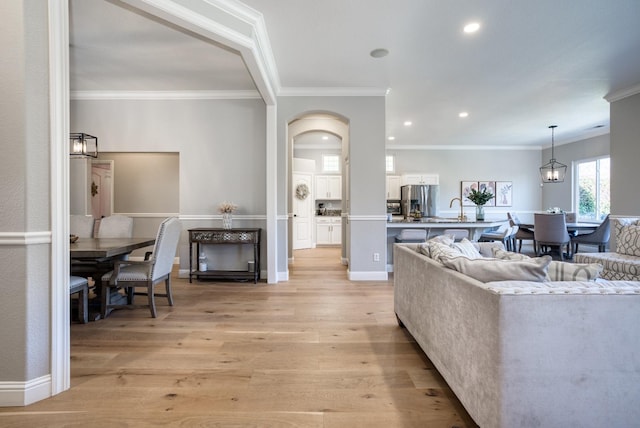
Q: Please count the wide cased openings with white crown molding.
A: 1